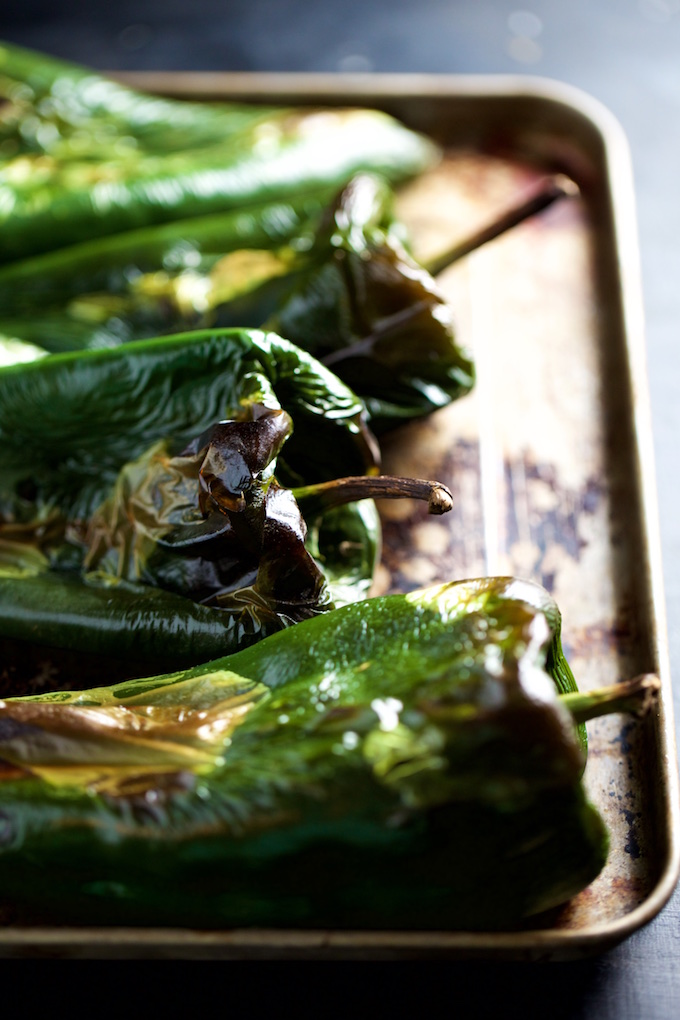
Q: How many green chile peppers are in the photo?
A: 4